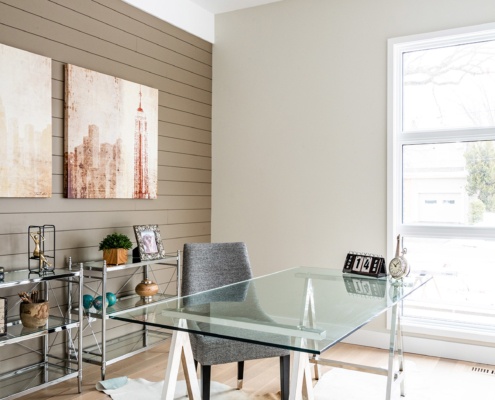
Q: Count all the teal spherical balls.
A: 3